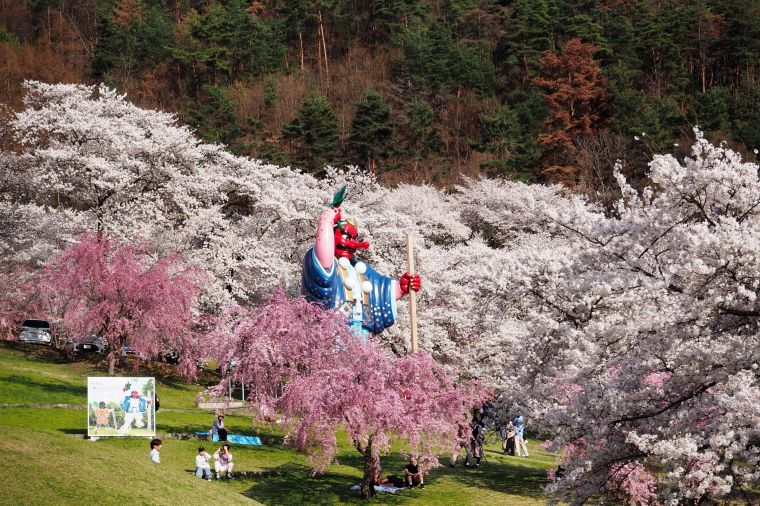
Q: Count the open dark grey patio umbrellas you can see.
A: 0